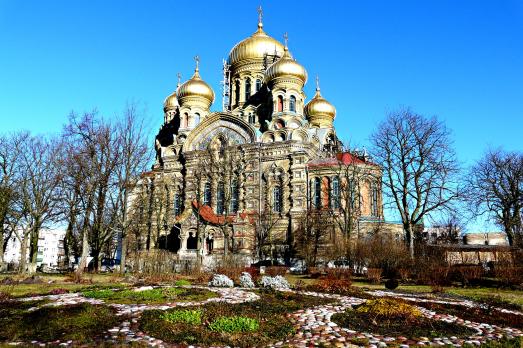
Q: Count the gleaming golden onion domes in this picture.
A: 5